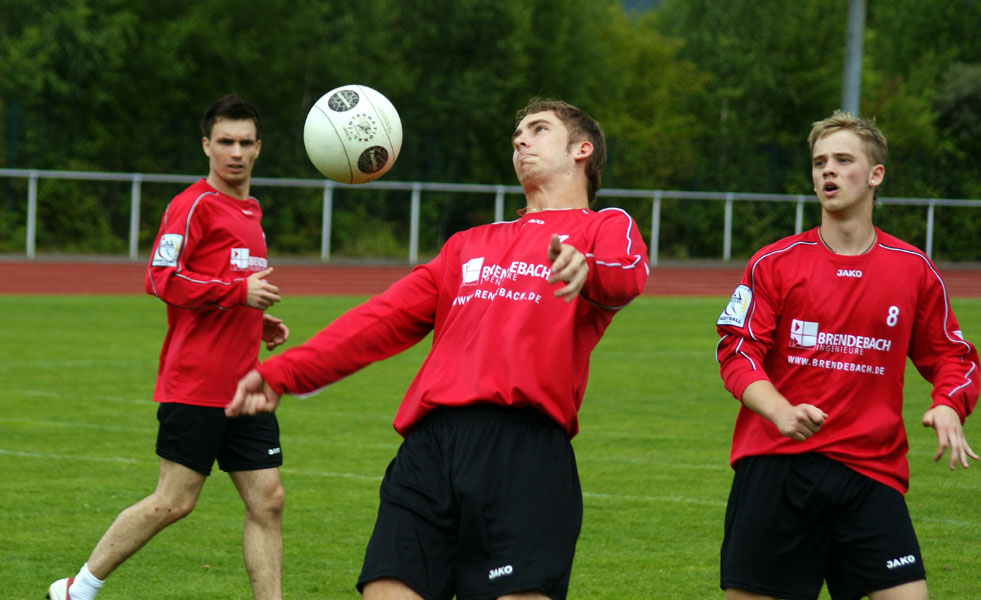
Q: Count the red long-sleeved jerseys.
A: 3